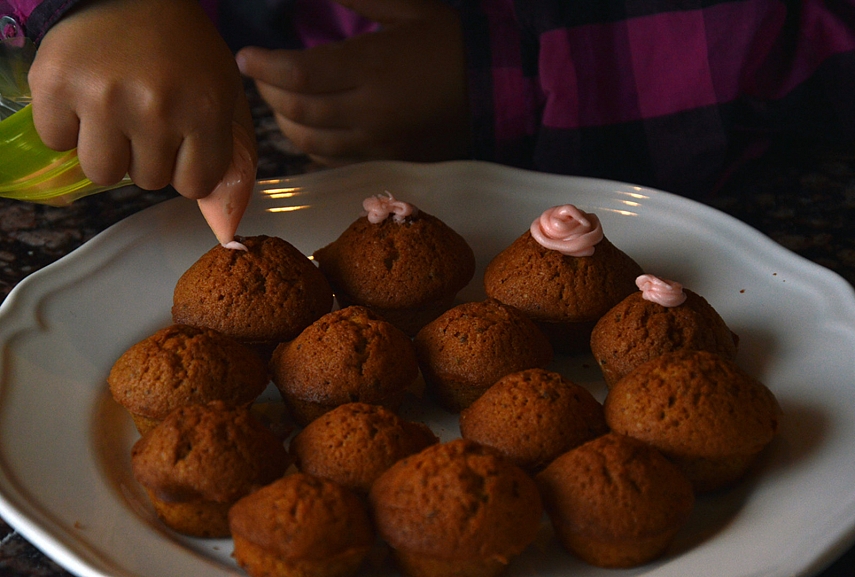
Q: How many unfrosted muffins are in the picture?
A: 10